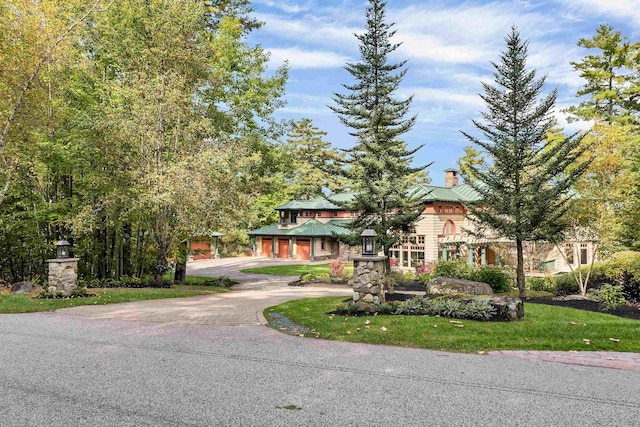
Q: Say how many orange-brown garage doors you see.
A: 4